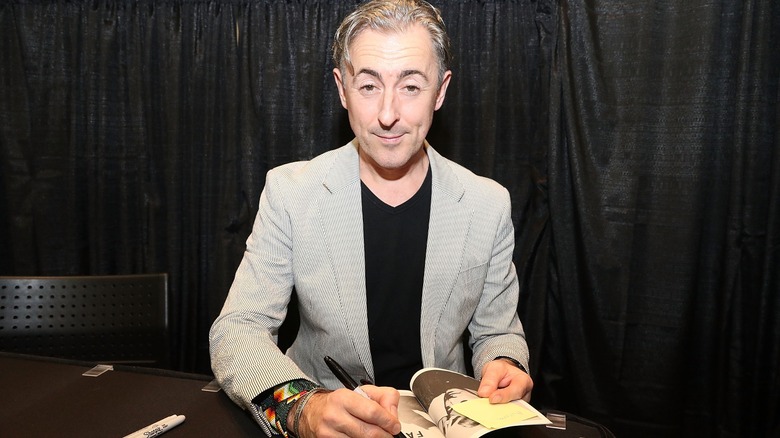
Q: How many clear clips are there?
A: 3